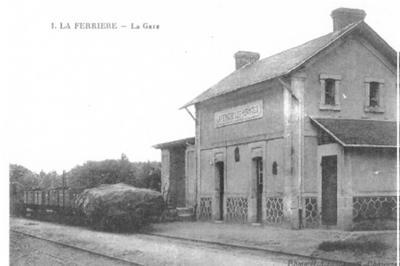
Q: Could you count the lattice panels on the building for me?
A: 5